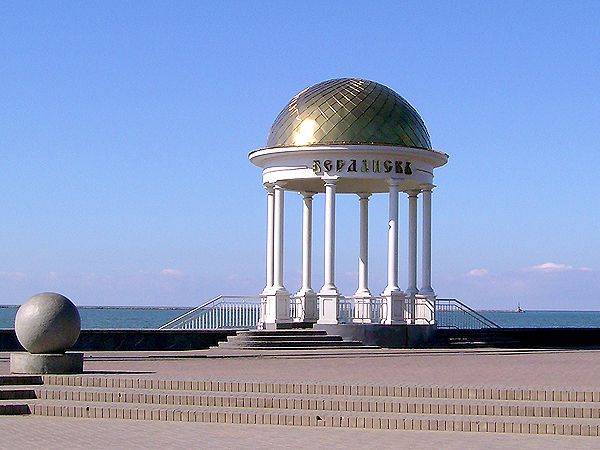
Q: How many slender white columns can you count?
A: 8